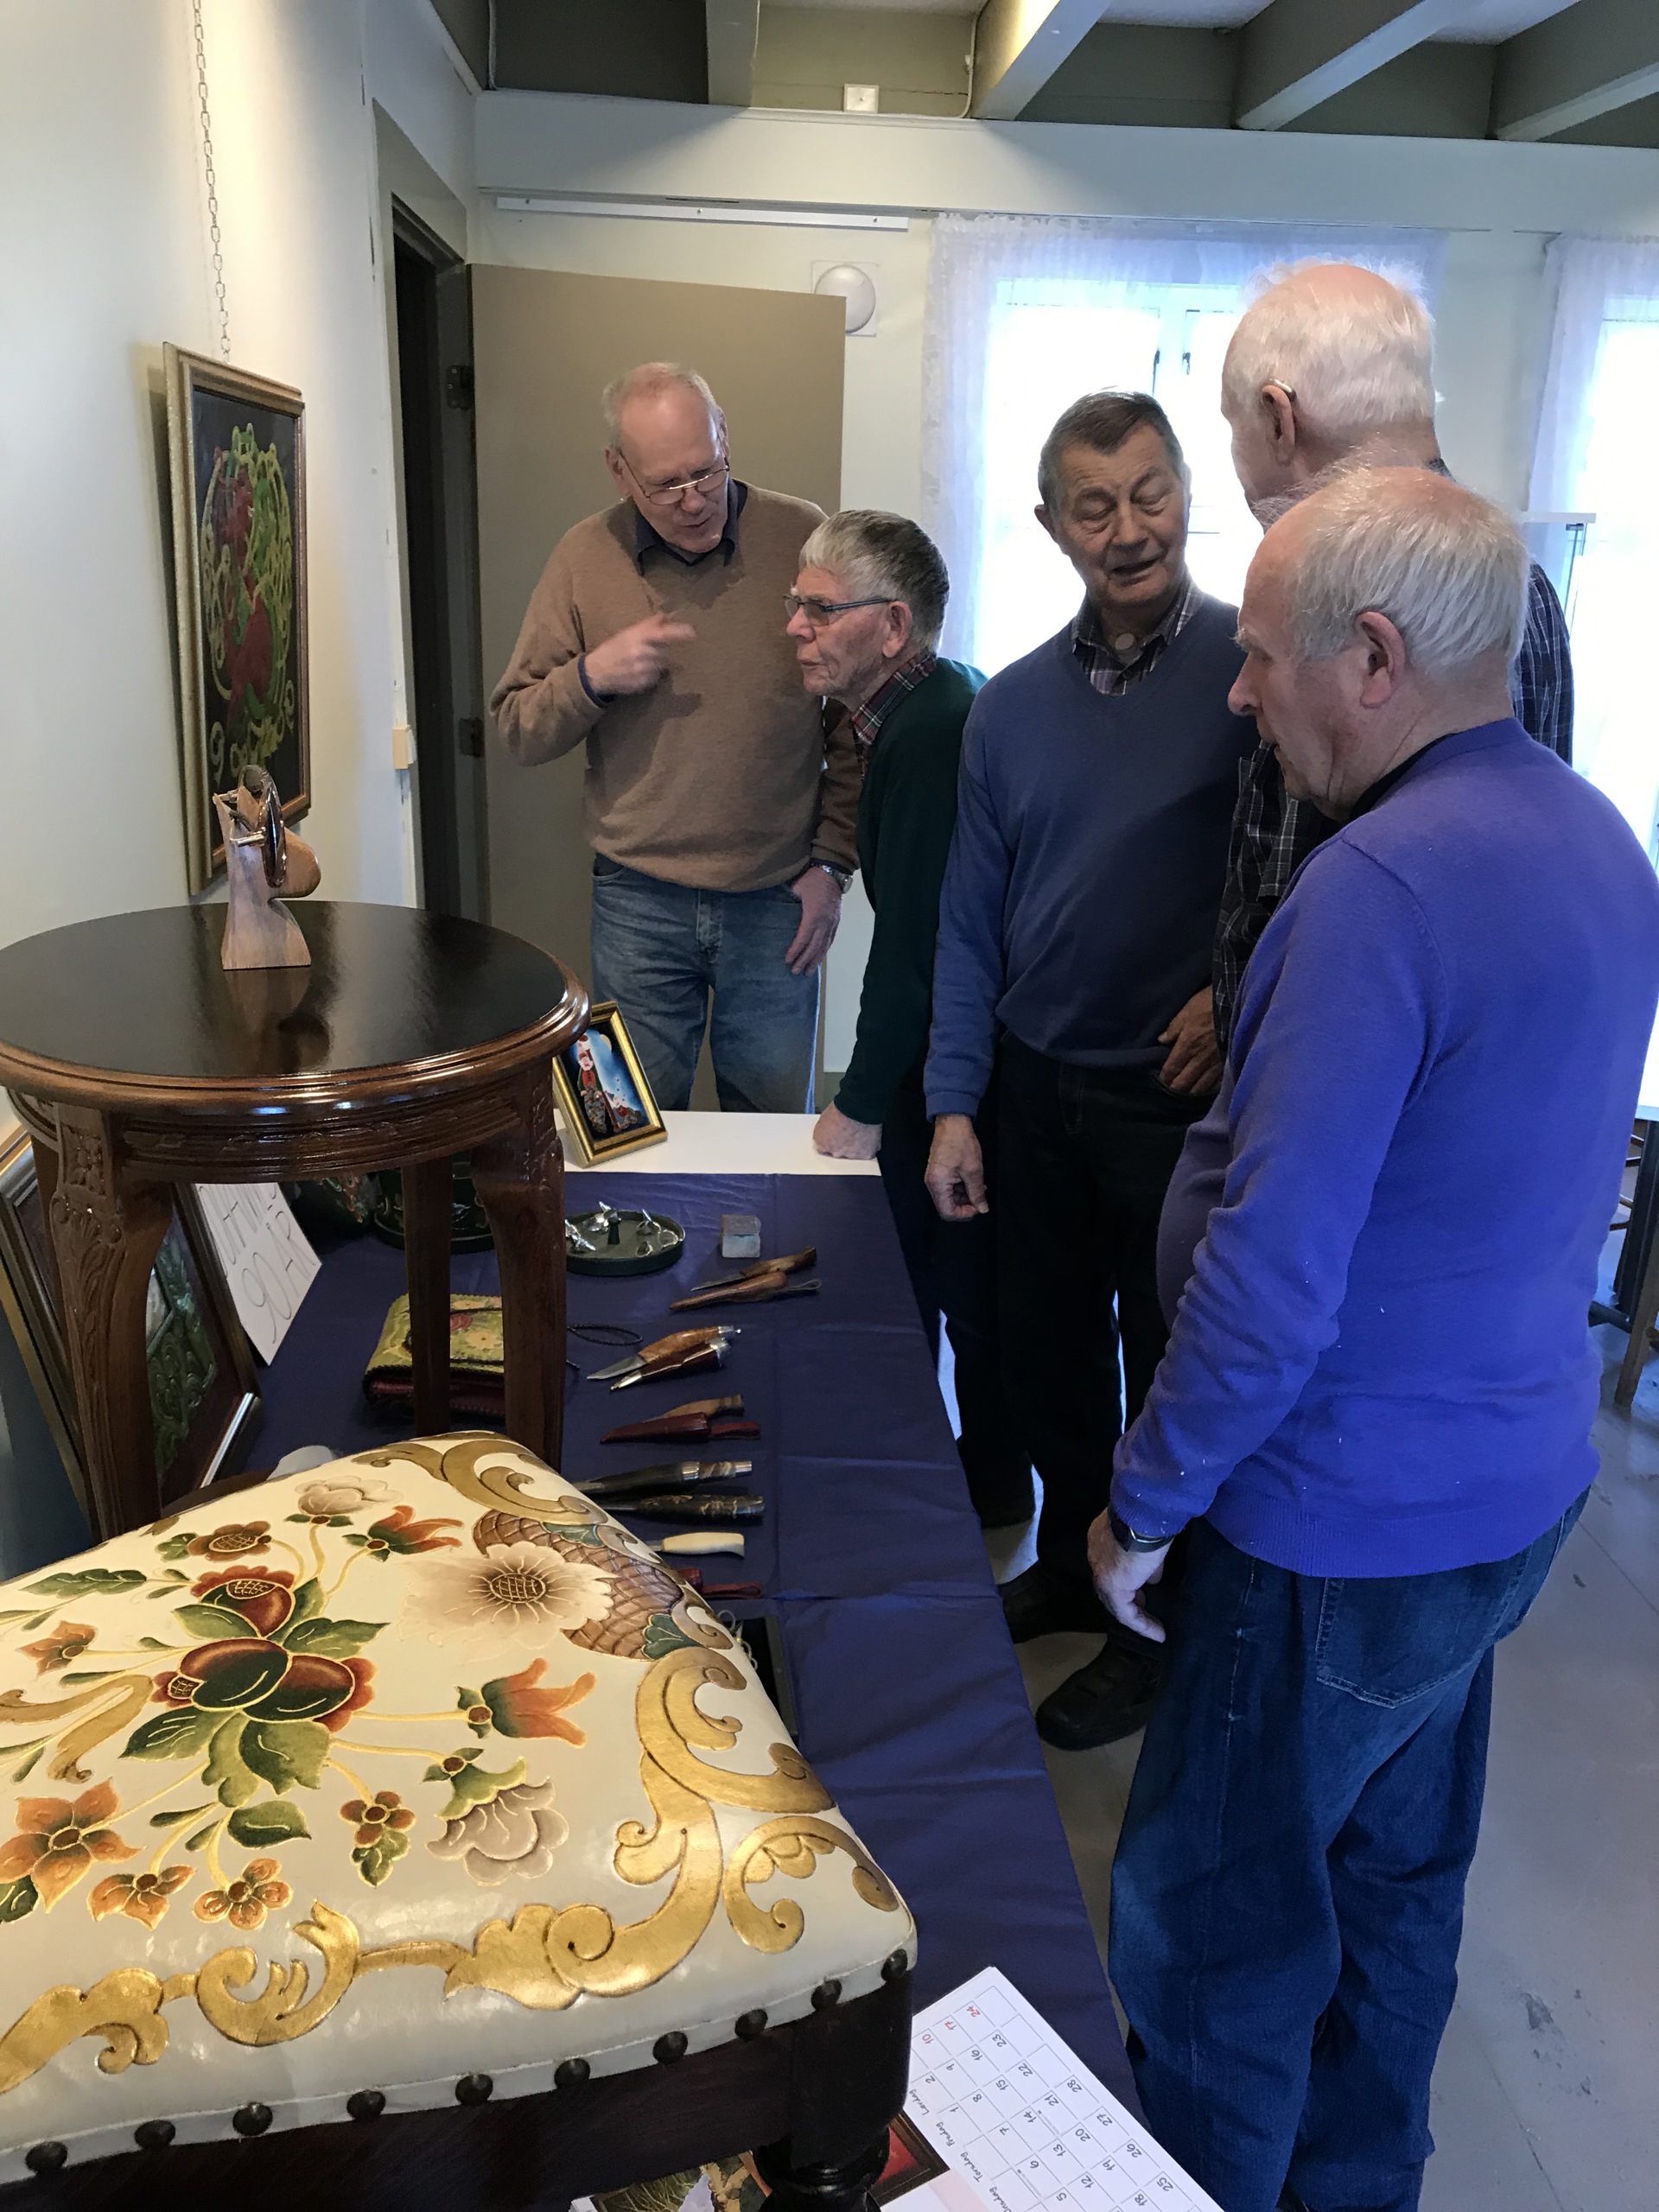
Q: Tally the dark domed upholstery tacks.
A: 10